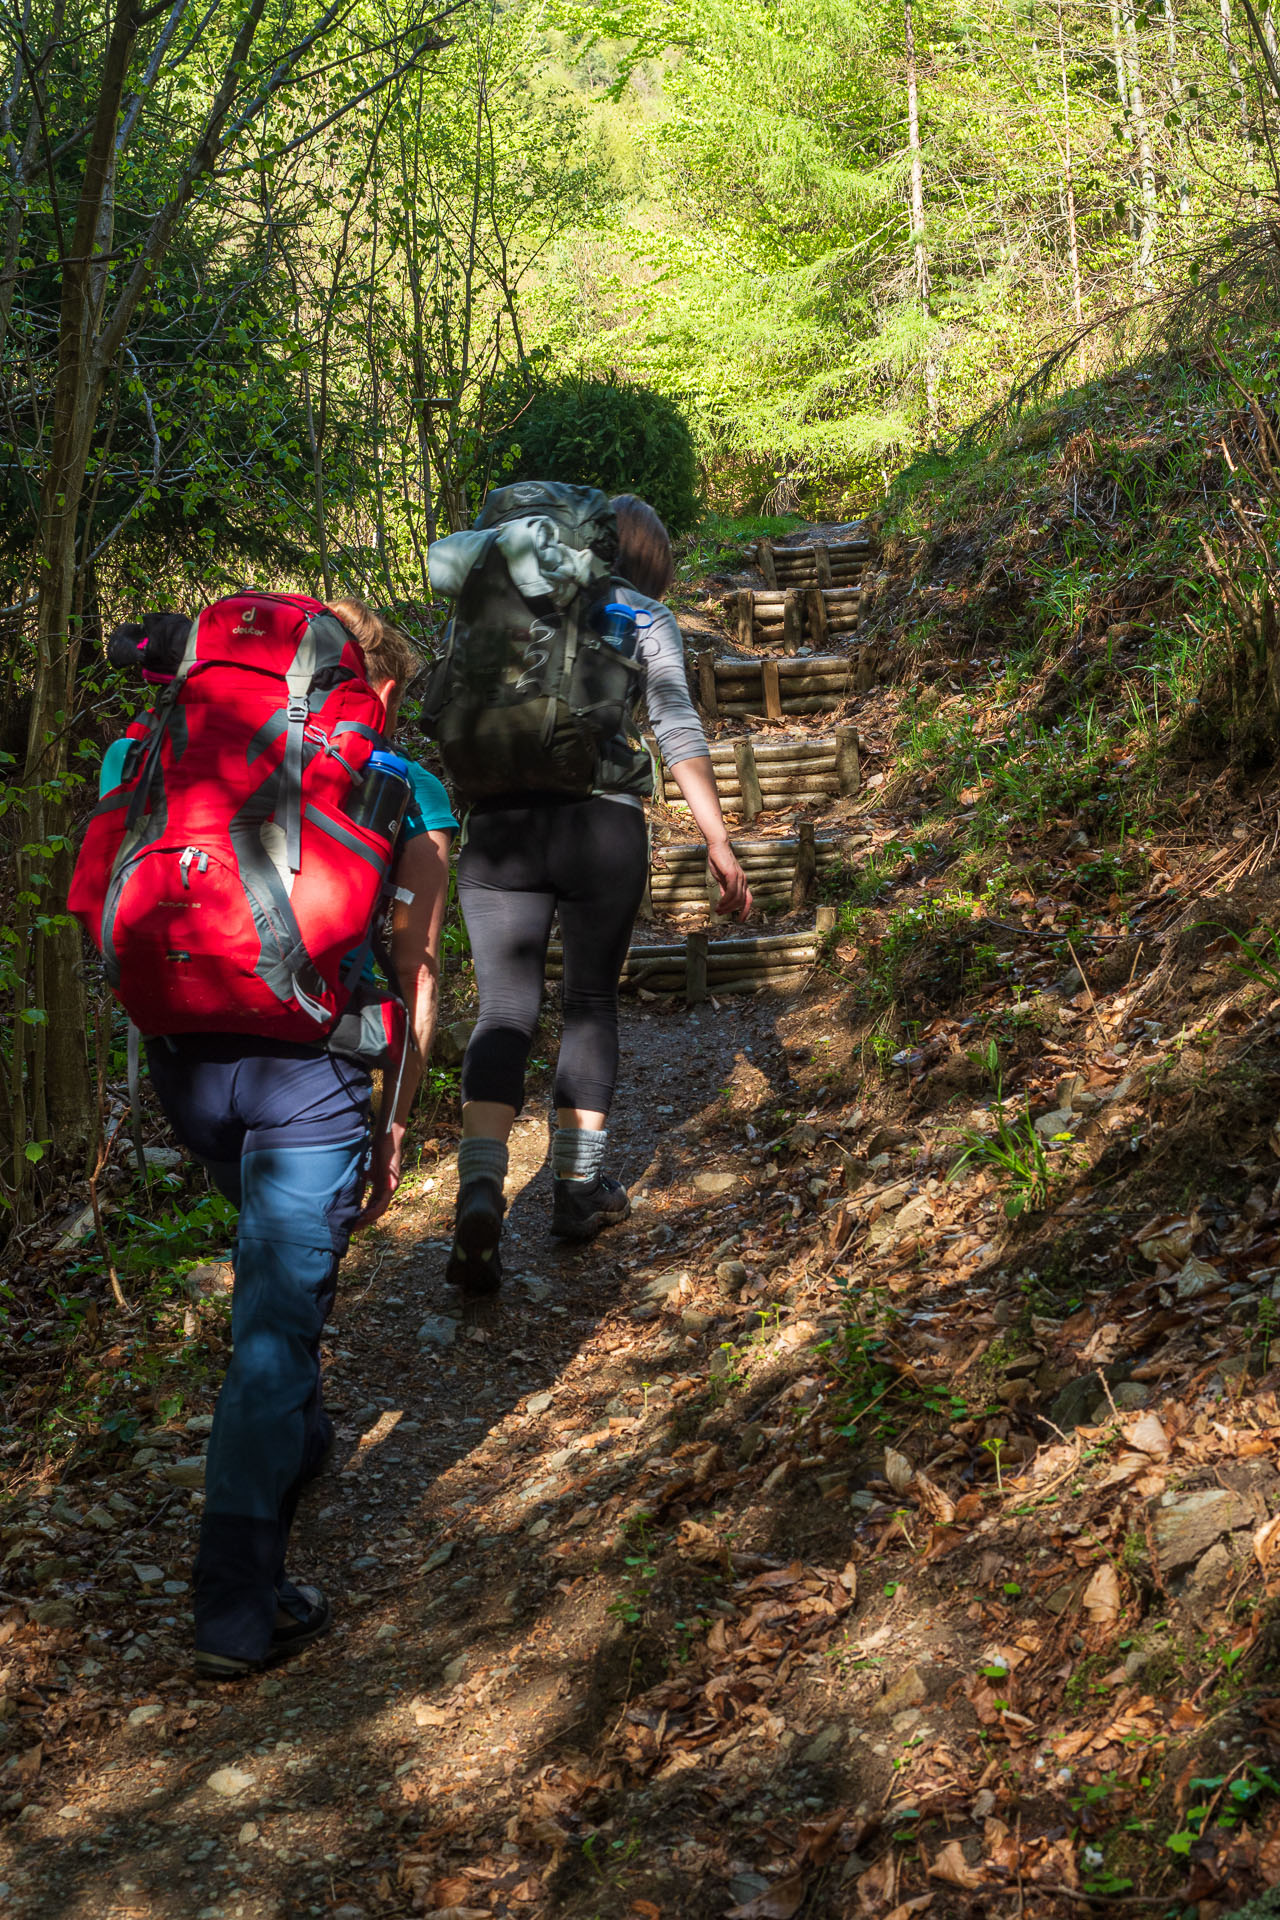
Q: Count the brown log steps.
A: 6